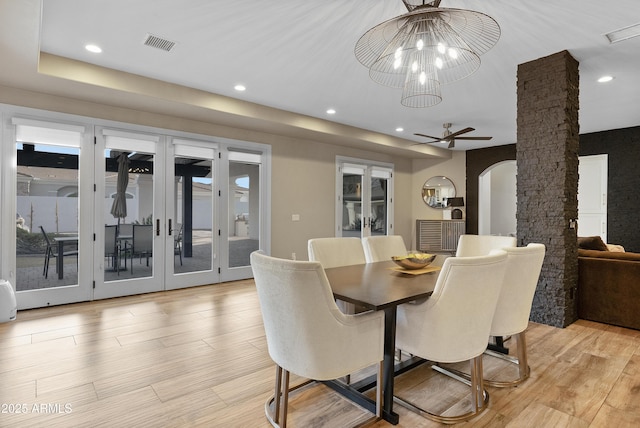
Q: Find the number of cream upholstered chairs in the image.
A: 6